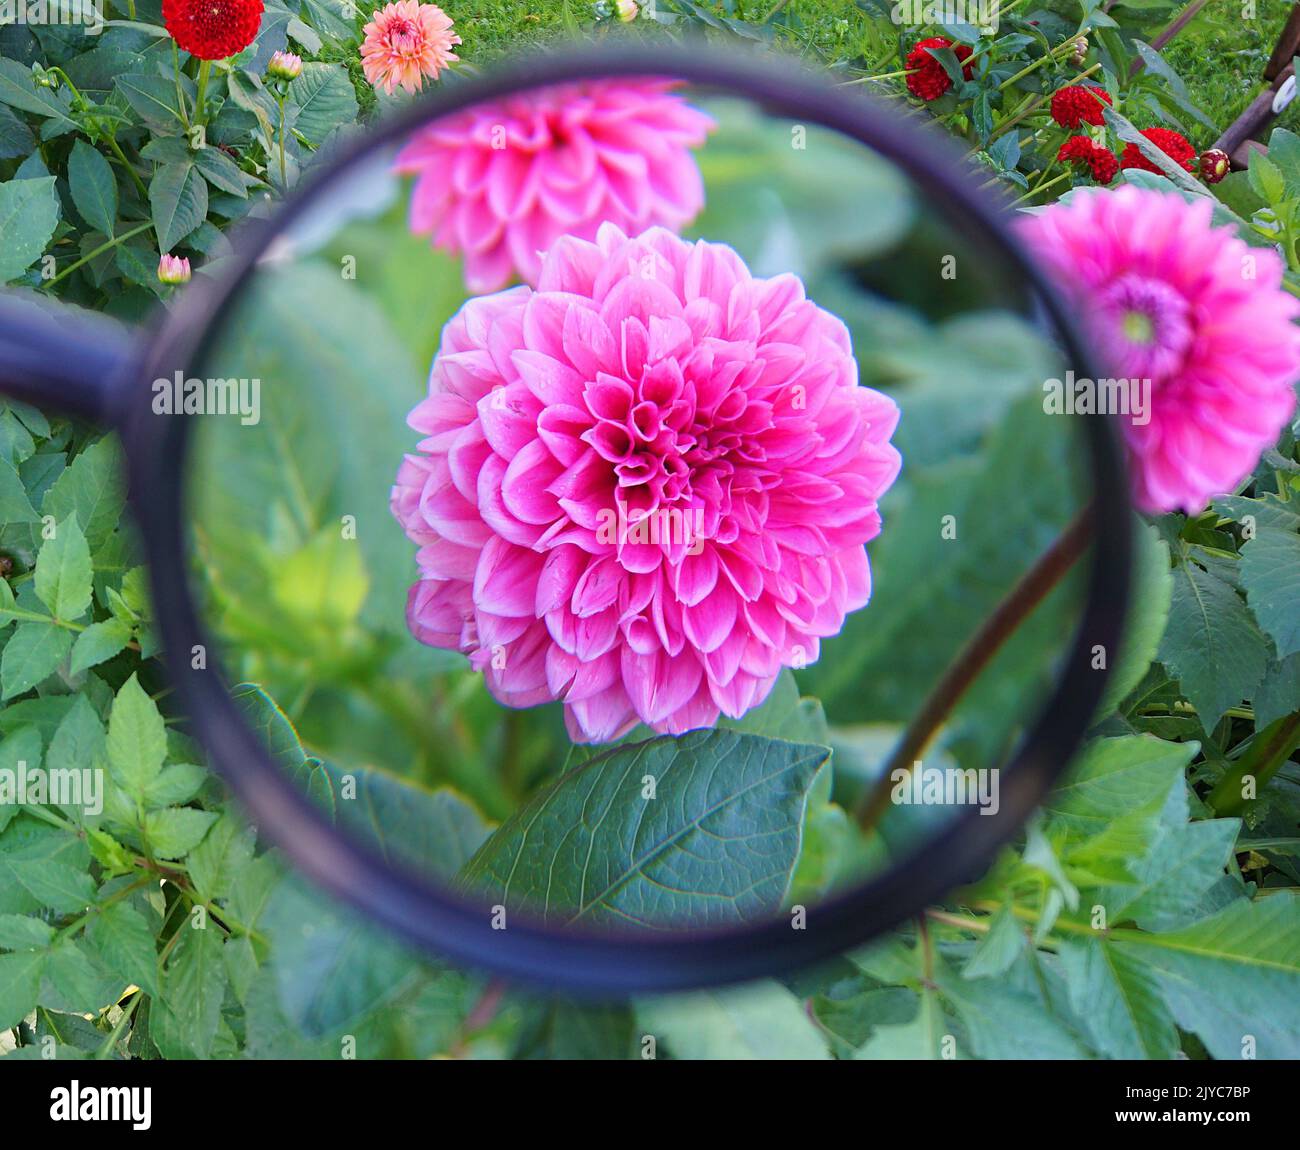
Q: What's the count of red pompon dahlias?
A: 5